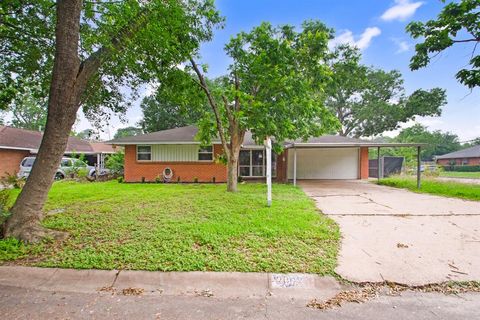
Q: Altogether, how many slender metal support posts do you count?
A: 3